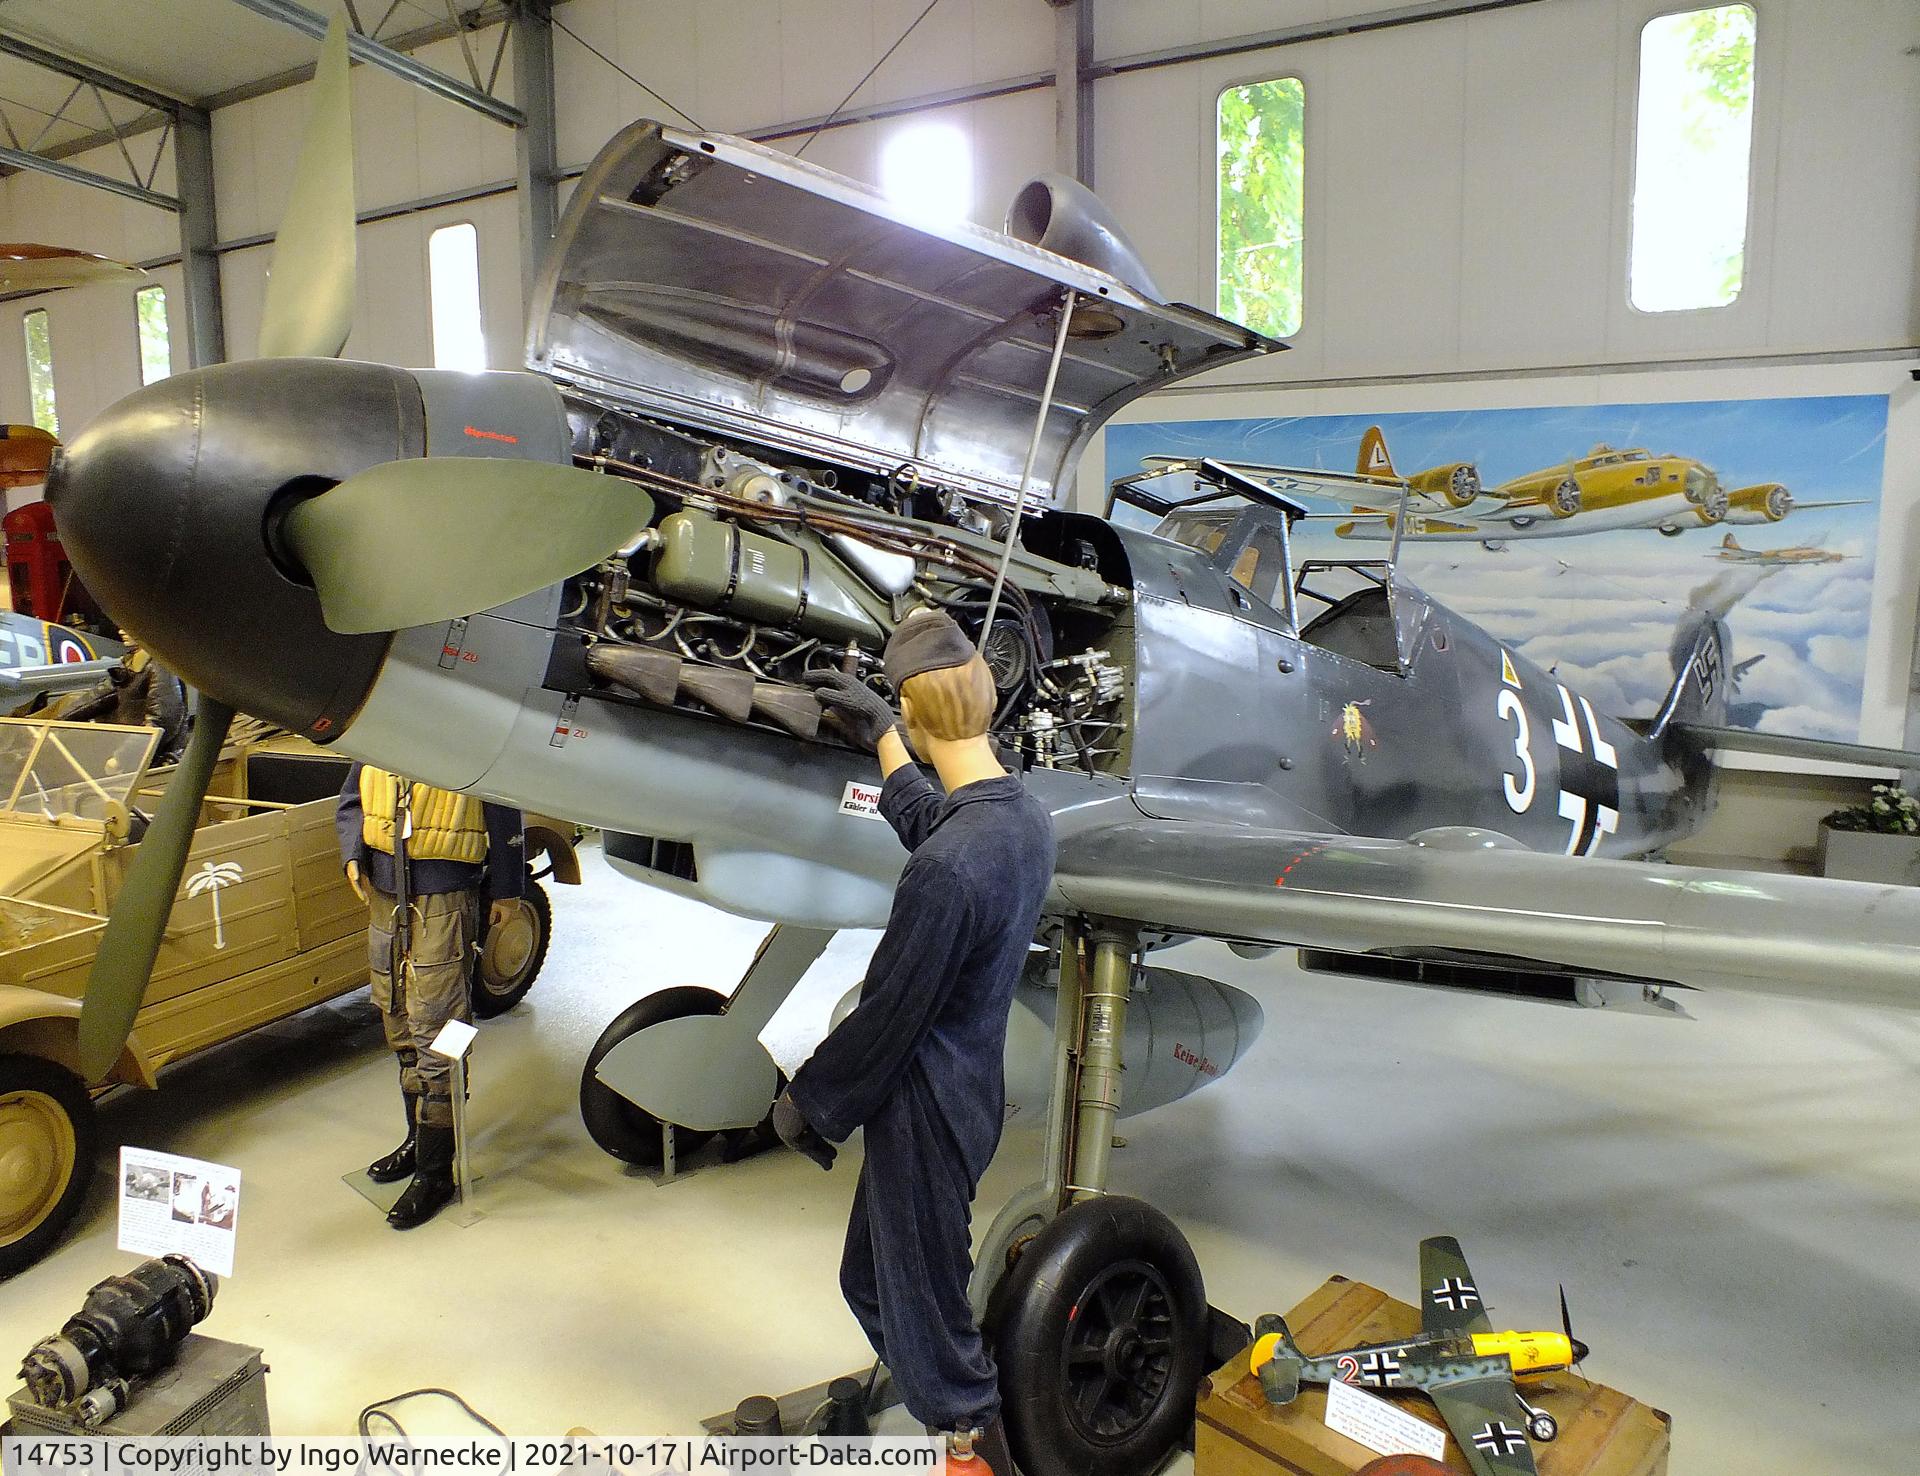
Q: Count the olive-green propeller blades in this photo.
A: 3